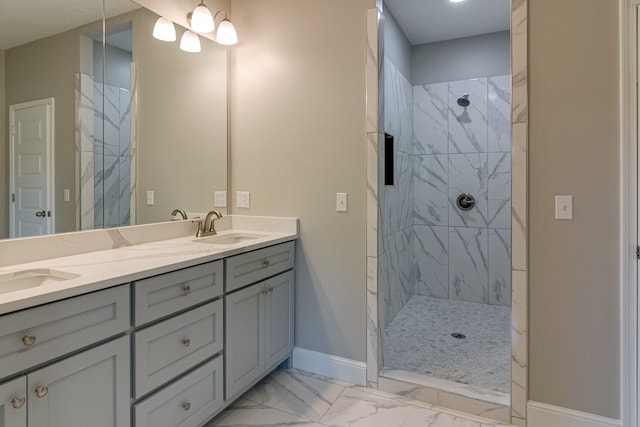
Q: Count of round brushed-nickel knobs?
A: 9